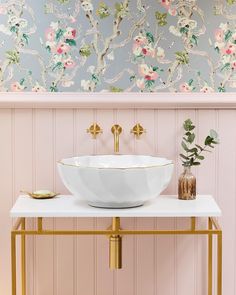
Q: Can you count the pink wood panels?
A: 12